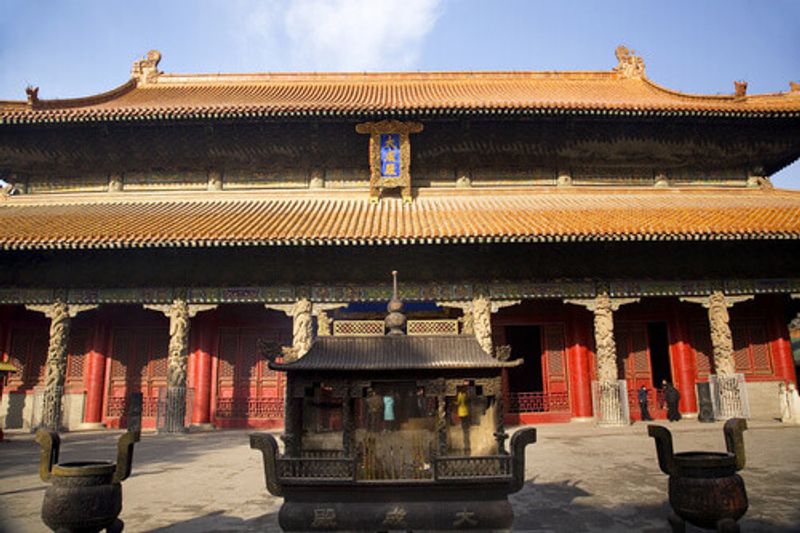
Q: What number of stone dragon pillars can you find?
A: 6